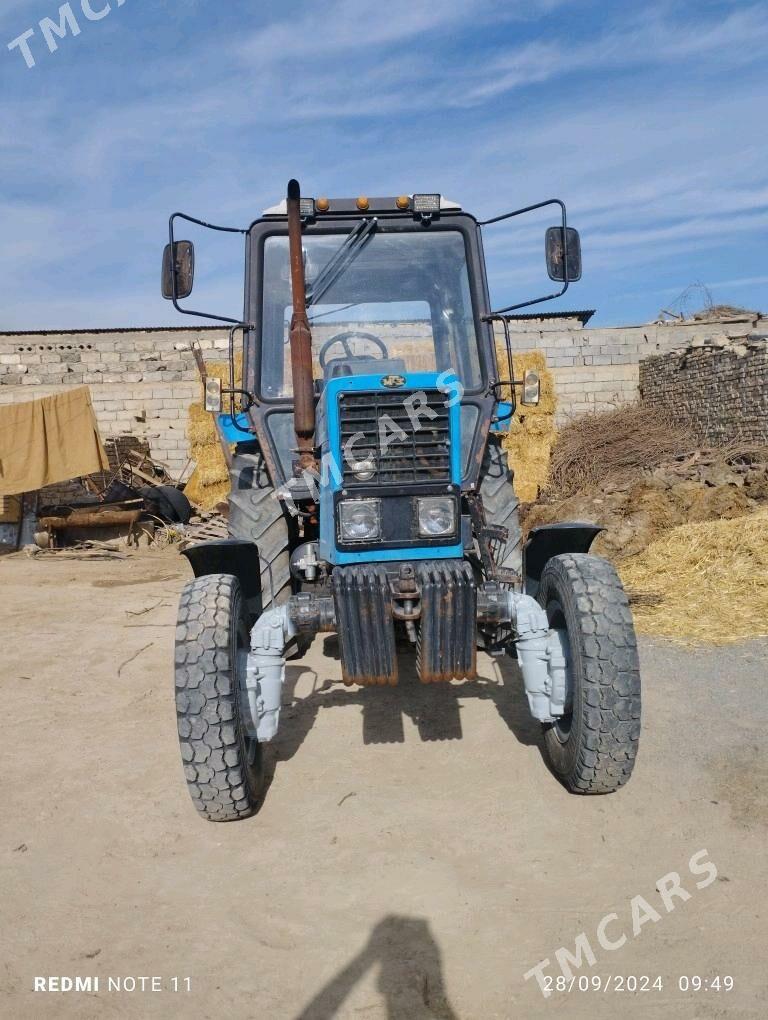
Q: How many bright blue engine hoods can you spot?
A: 1